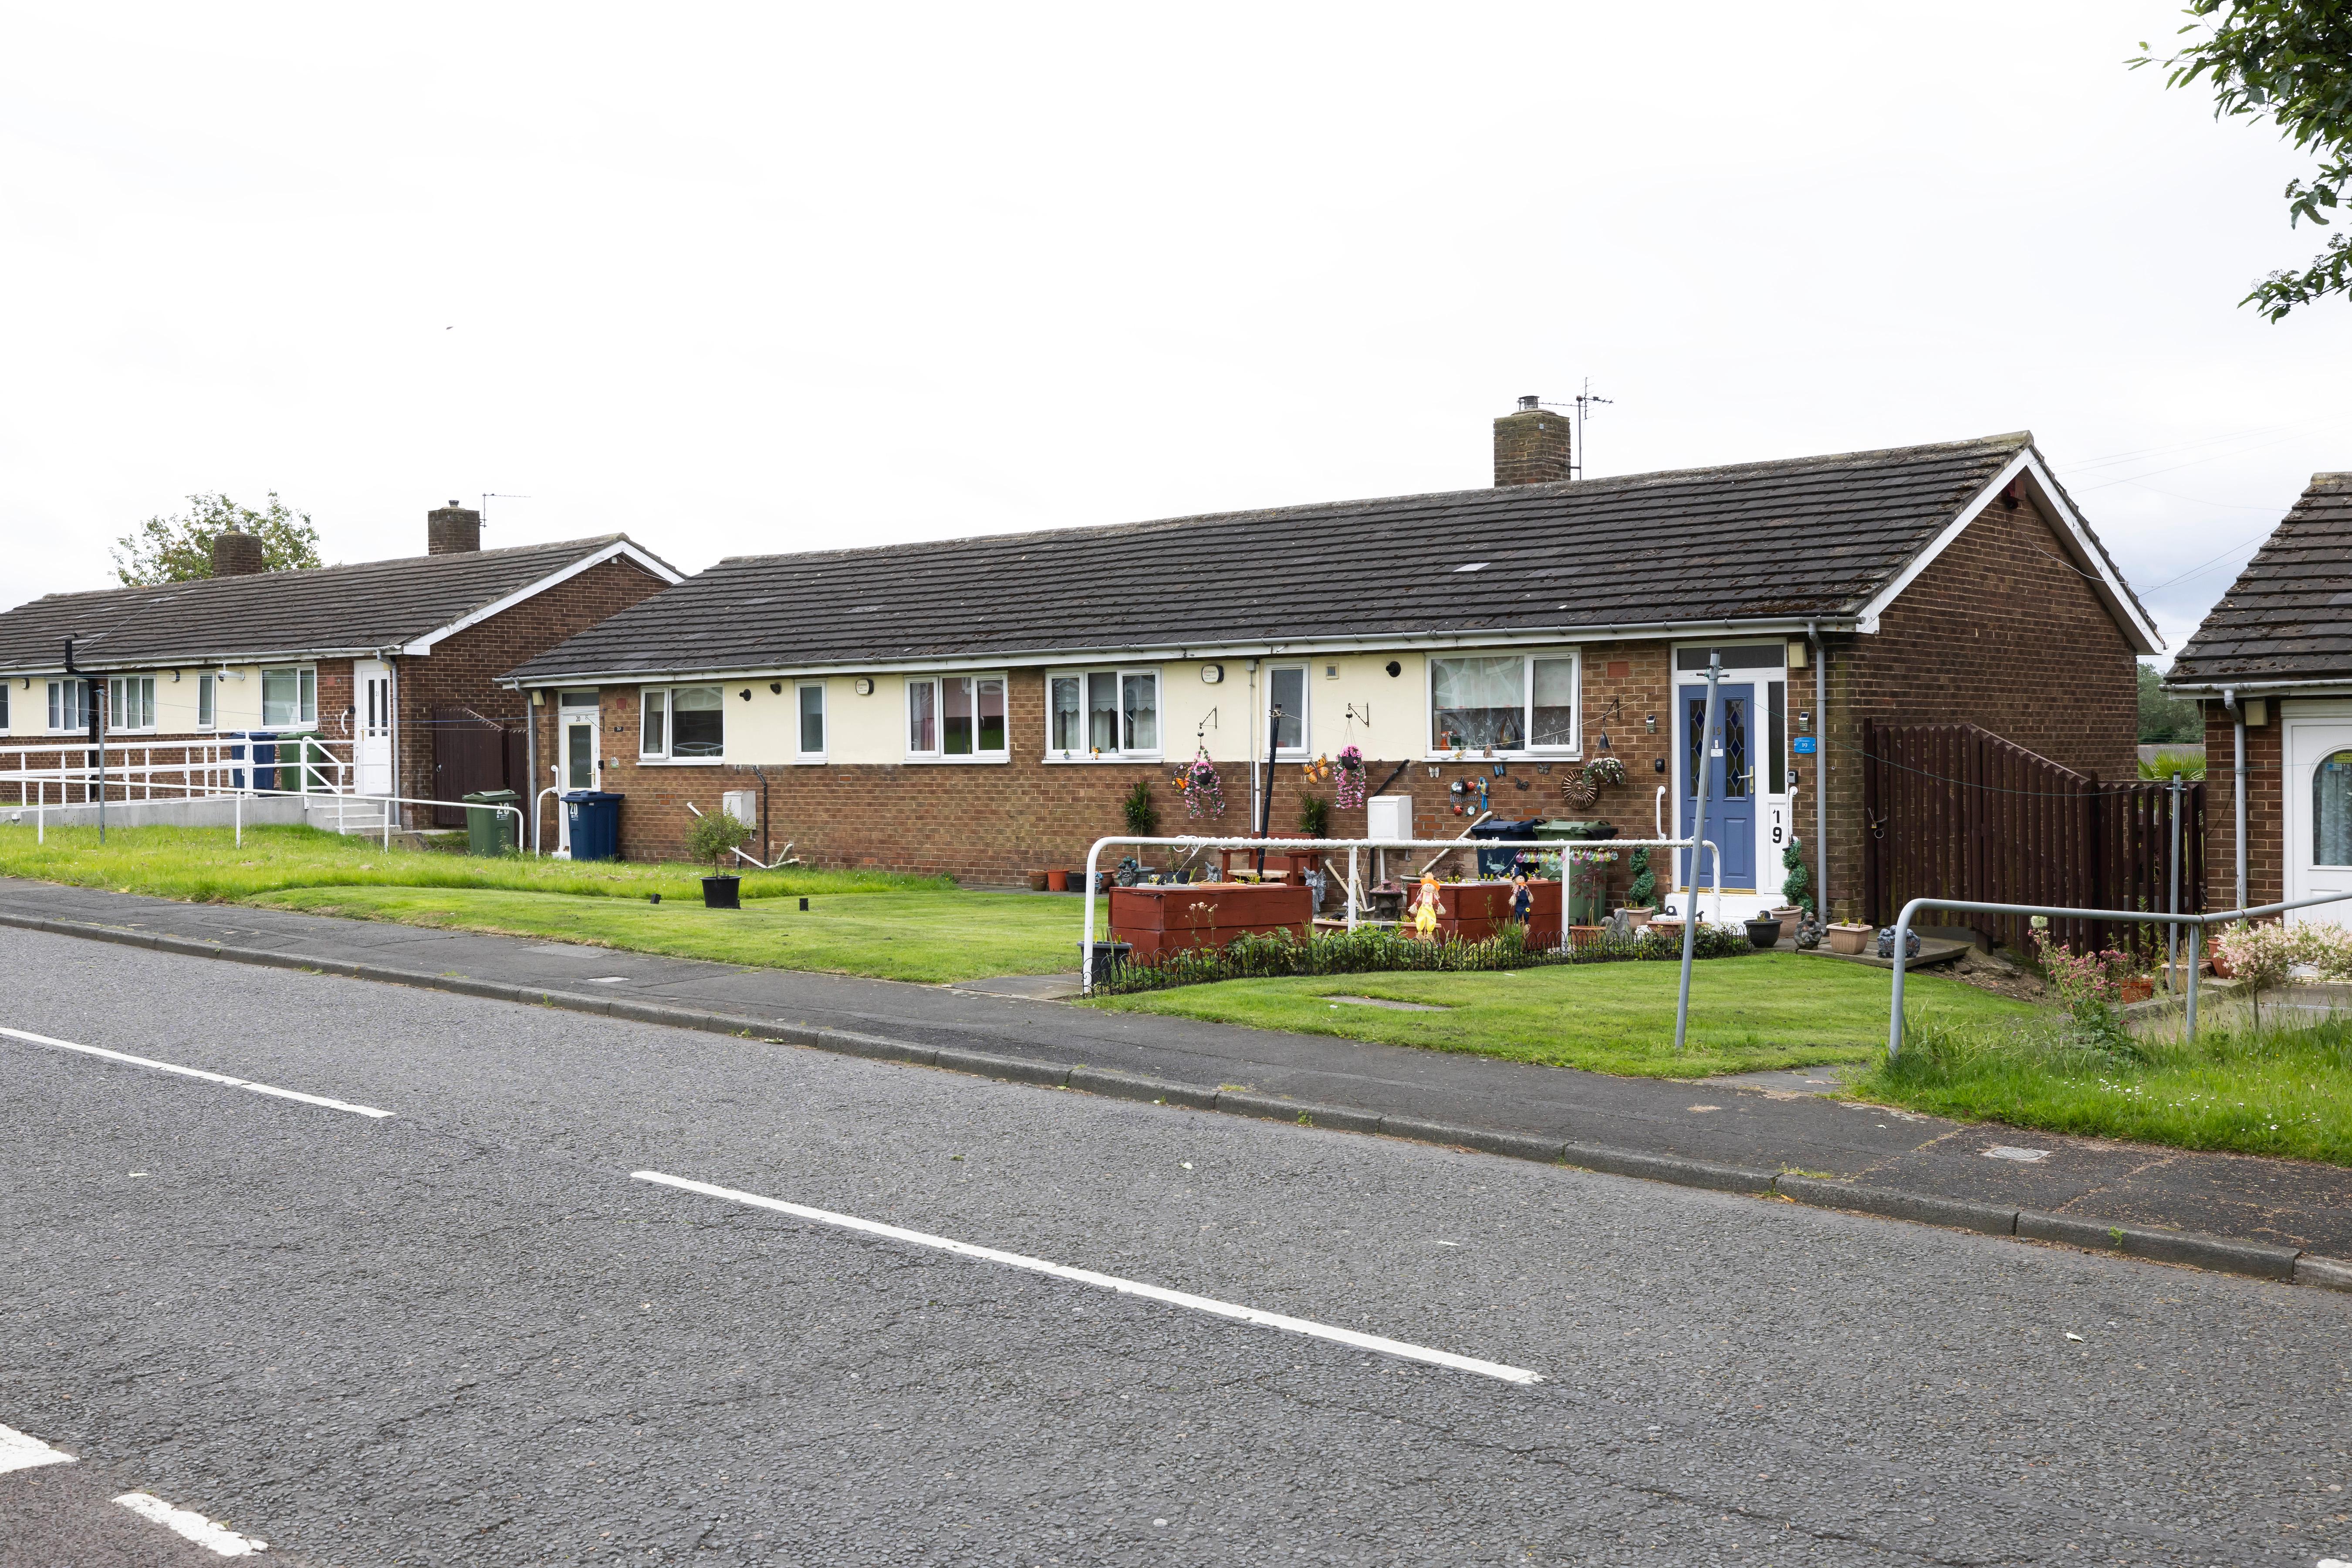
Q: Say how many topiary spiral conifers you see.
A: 2